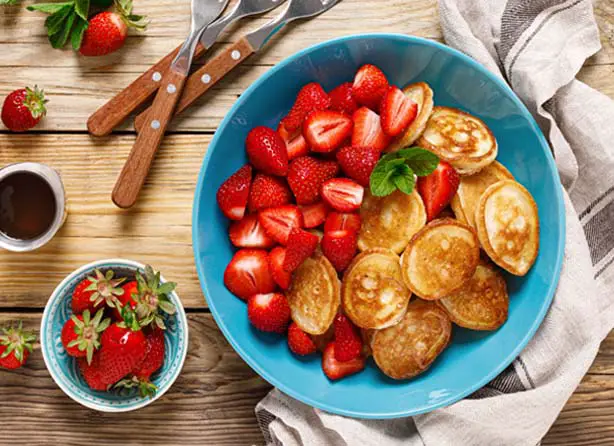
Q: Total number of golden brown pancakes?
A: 10